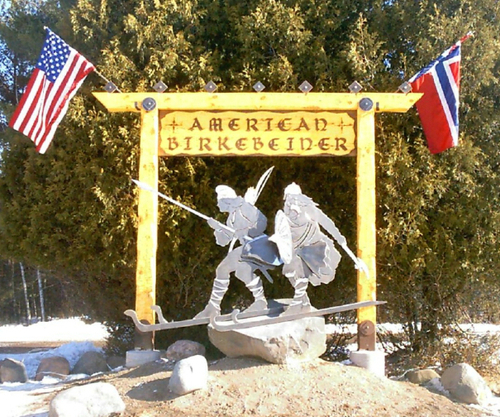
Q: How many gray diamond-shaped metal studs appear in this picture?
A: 7